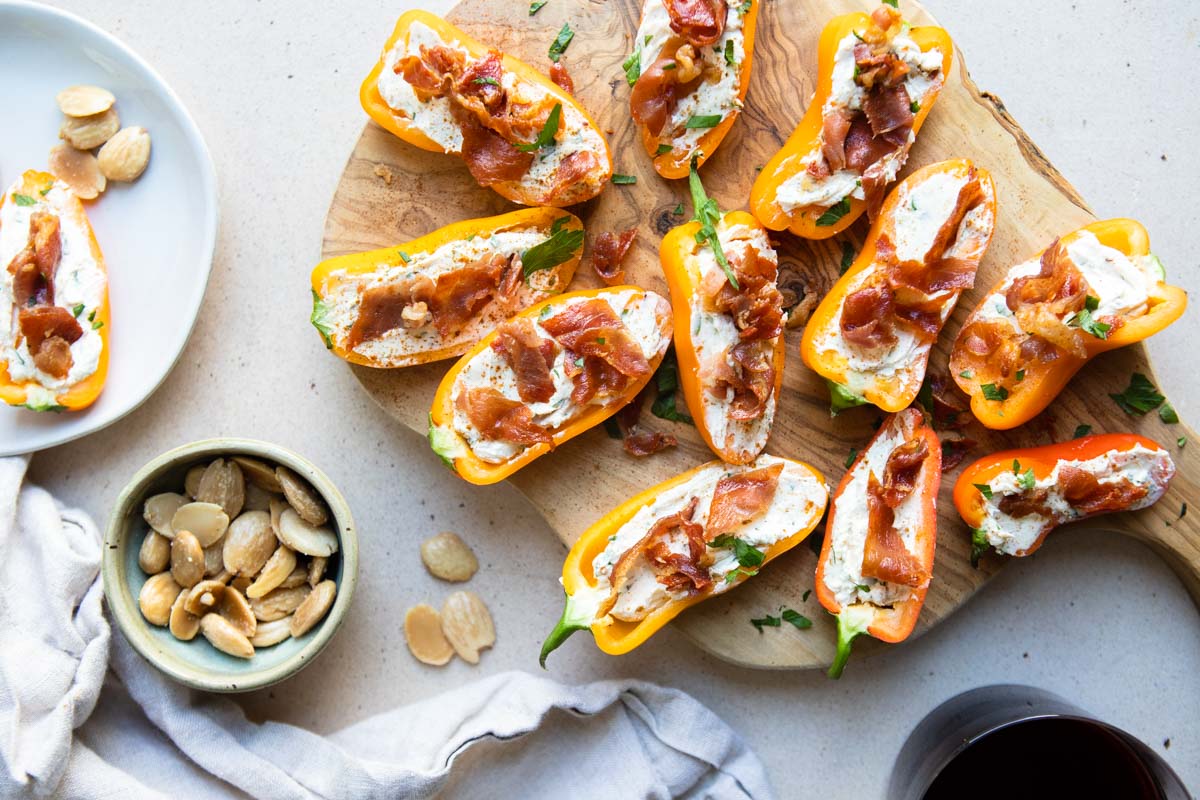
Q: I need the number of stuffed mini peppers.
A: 12